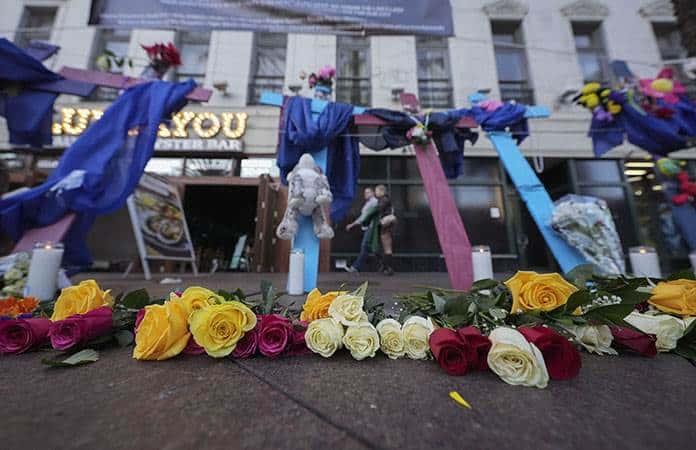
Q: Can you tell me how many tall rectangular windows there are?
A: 9